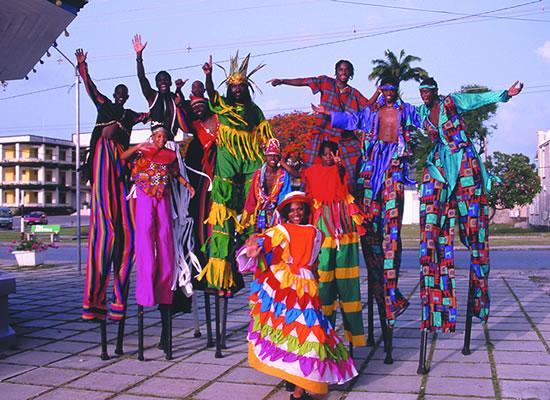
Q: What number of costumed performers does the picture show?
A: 12